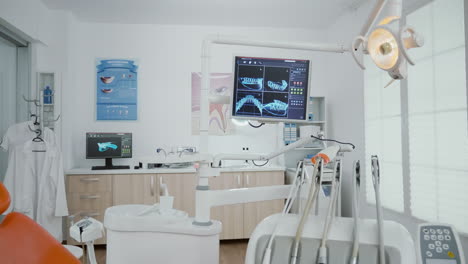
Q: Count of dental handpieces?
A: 5